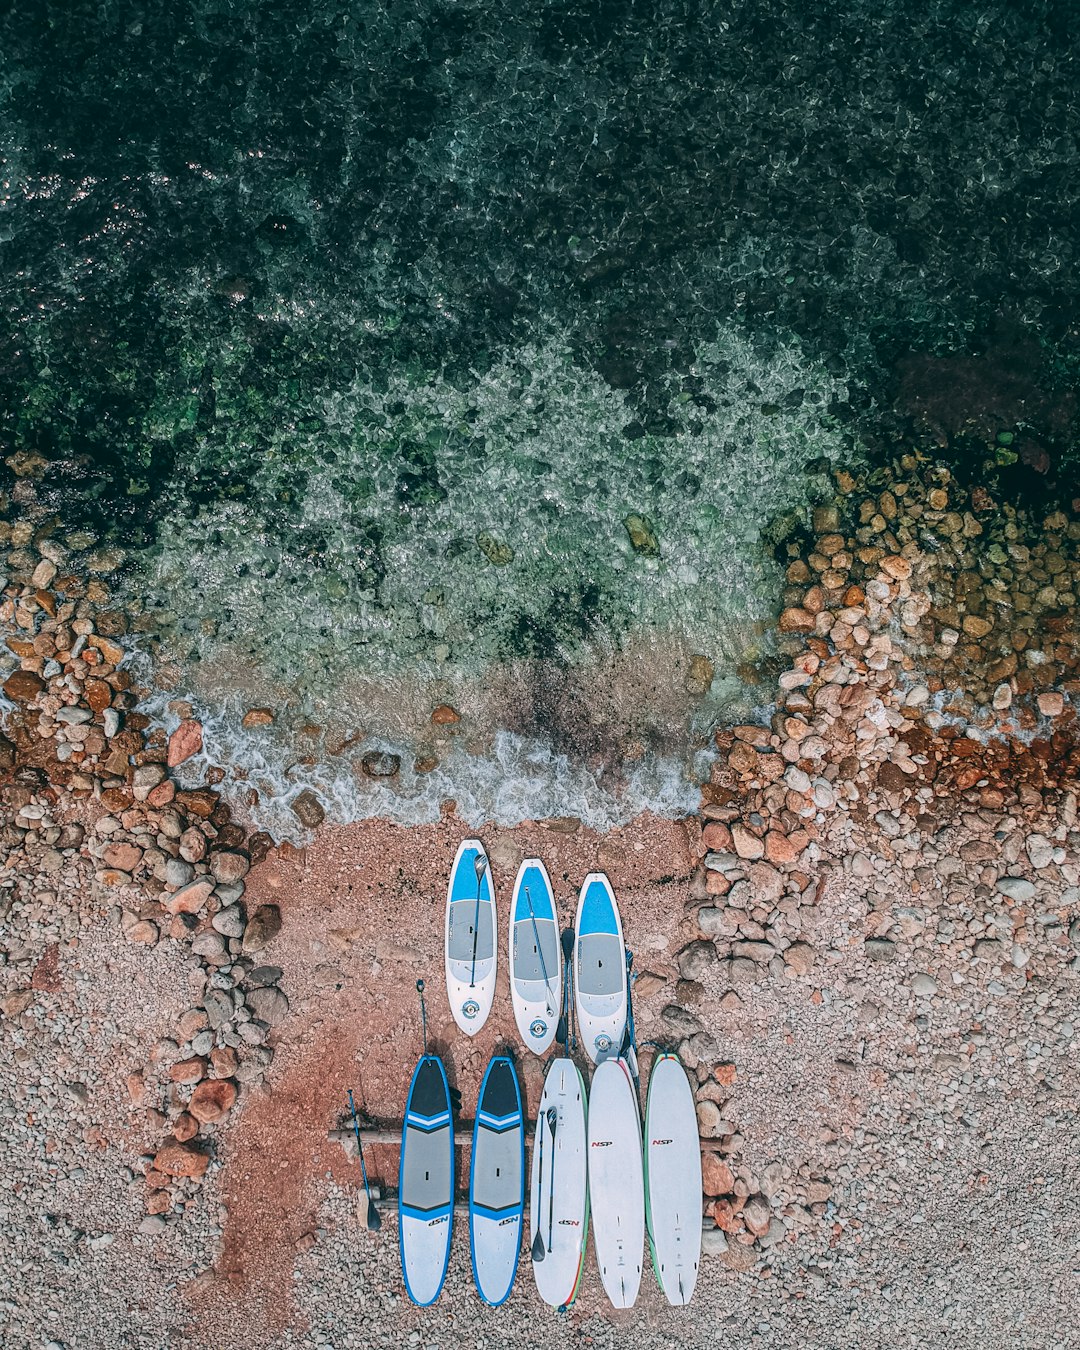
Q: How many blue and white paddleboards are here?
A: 5